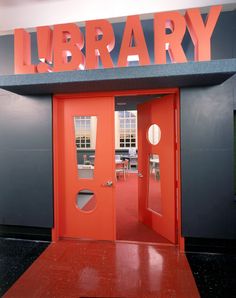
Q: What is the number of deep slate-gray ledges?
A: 1